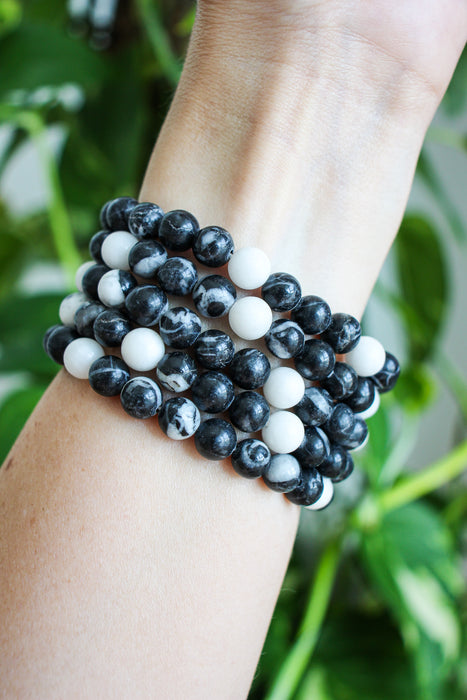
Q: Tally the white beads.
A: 13